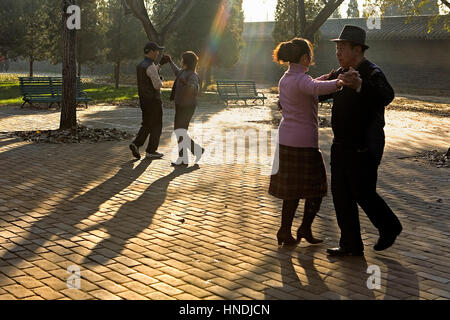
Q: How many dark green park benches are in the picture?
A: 2